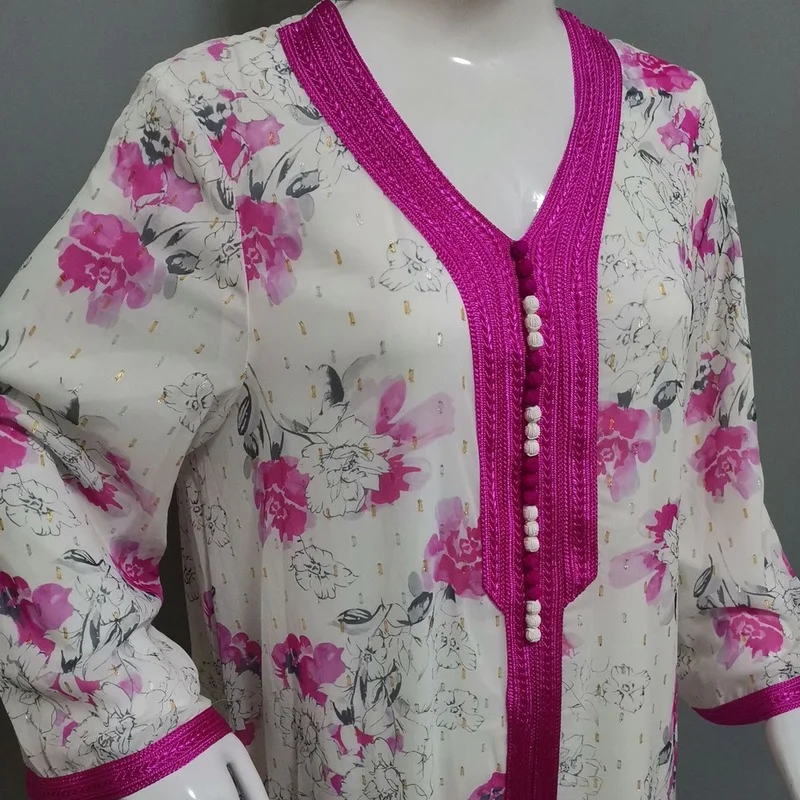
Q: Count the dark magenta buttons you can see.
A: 12